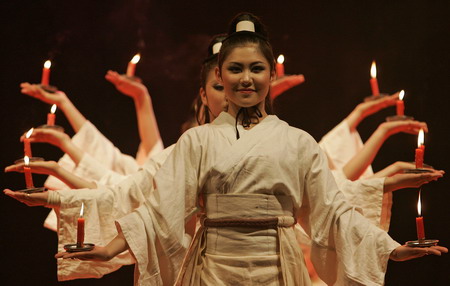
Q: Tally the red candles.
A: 12